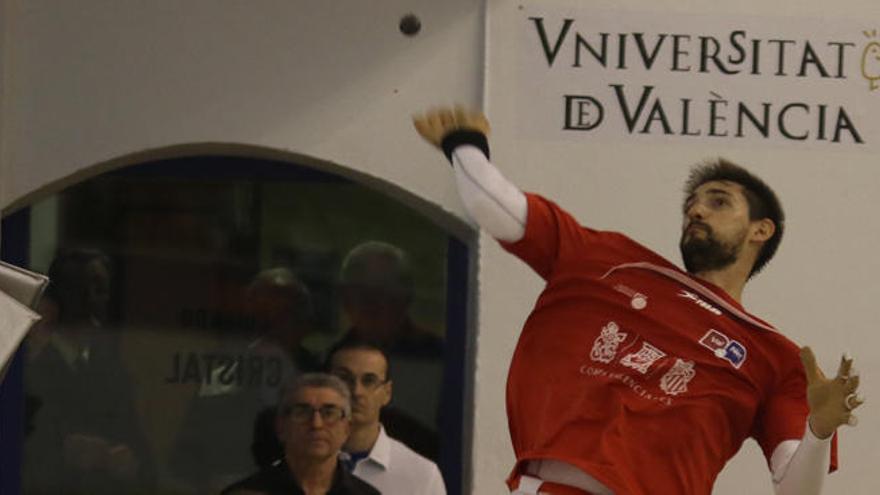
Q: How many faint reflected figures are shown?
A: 3